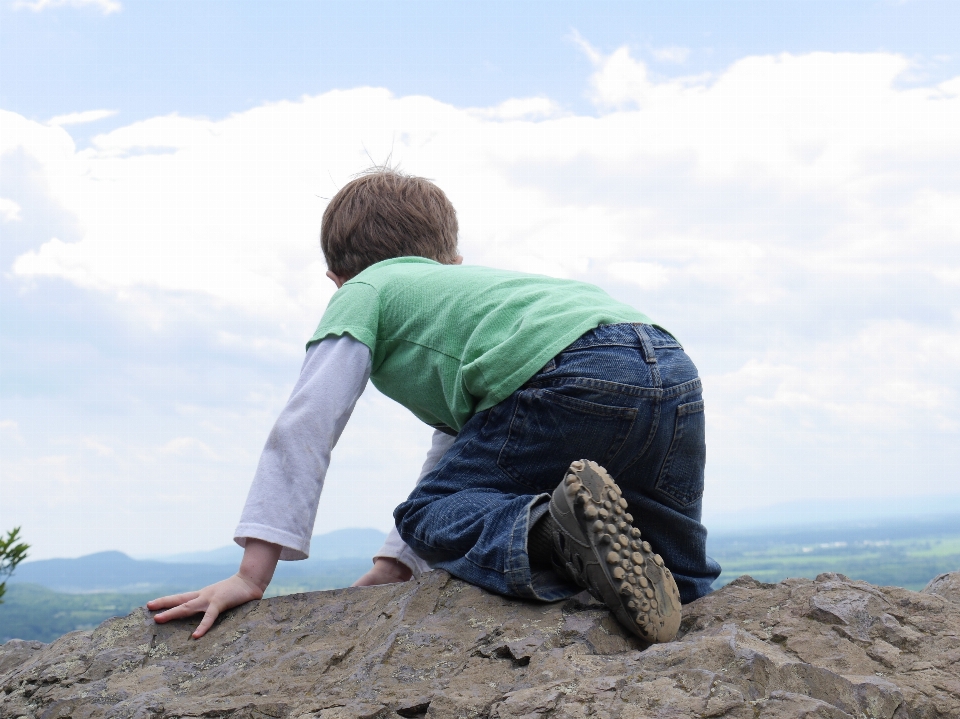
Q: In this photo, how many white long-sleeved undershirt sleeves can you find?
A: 2